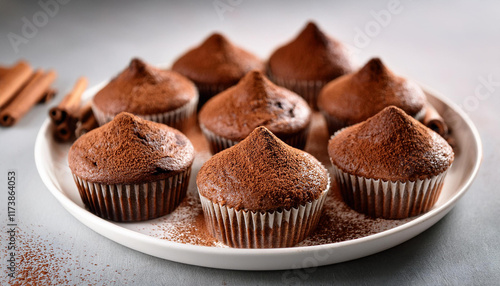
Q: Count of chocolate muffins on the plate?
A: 8